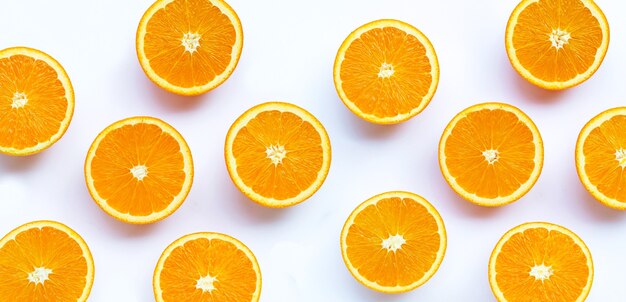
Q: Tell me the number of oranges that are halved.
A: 12